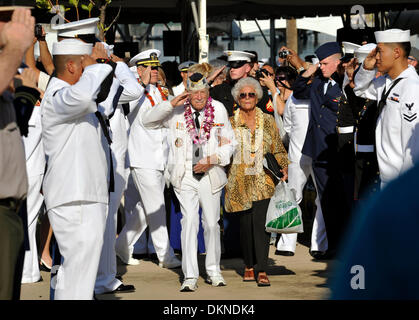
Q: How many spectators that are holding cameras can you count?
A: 3